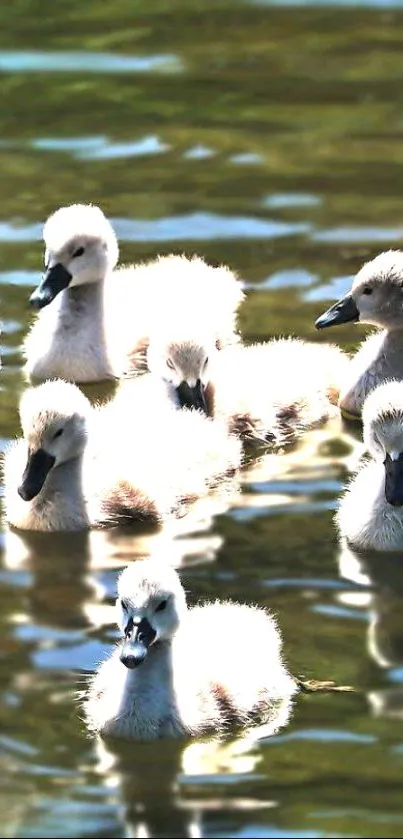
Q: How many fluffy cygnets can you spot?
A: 6